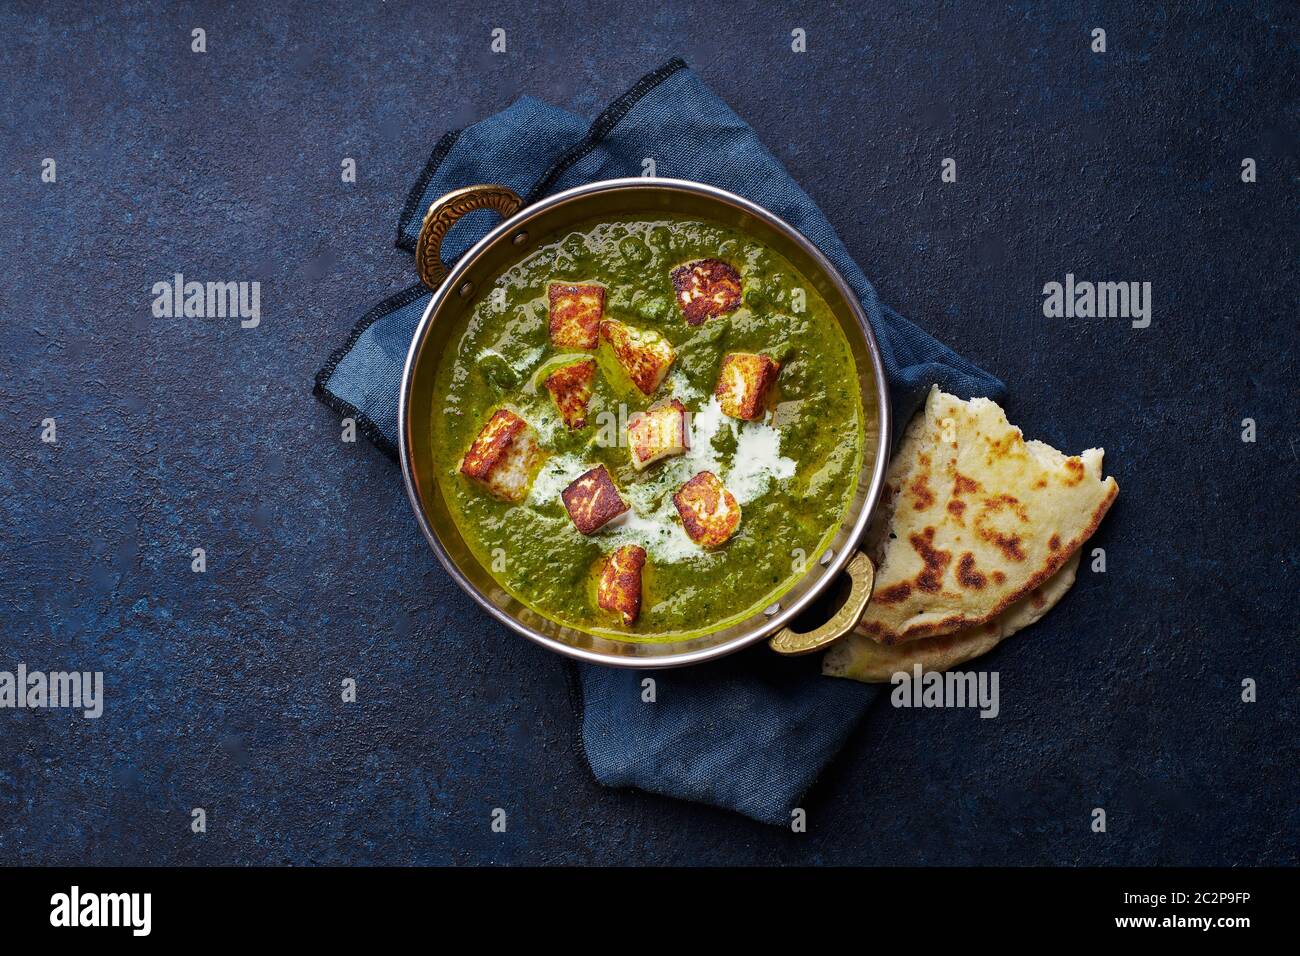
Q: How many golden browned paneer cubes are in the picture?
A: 10